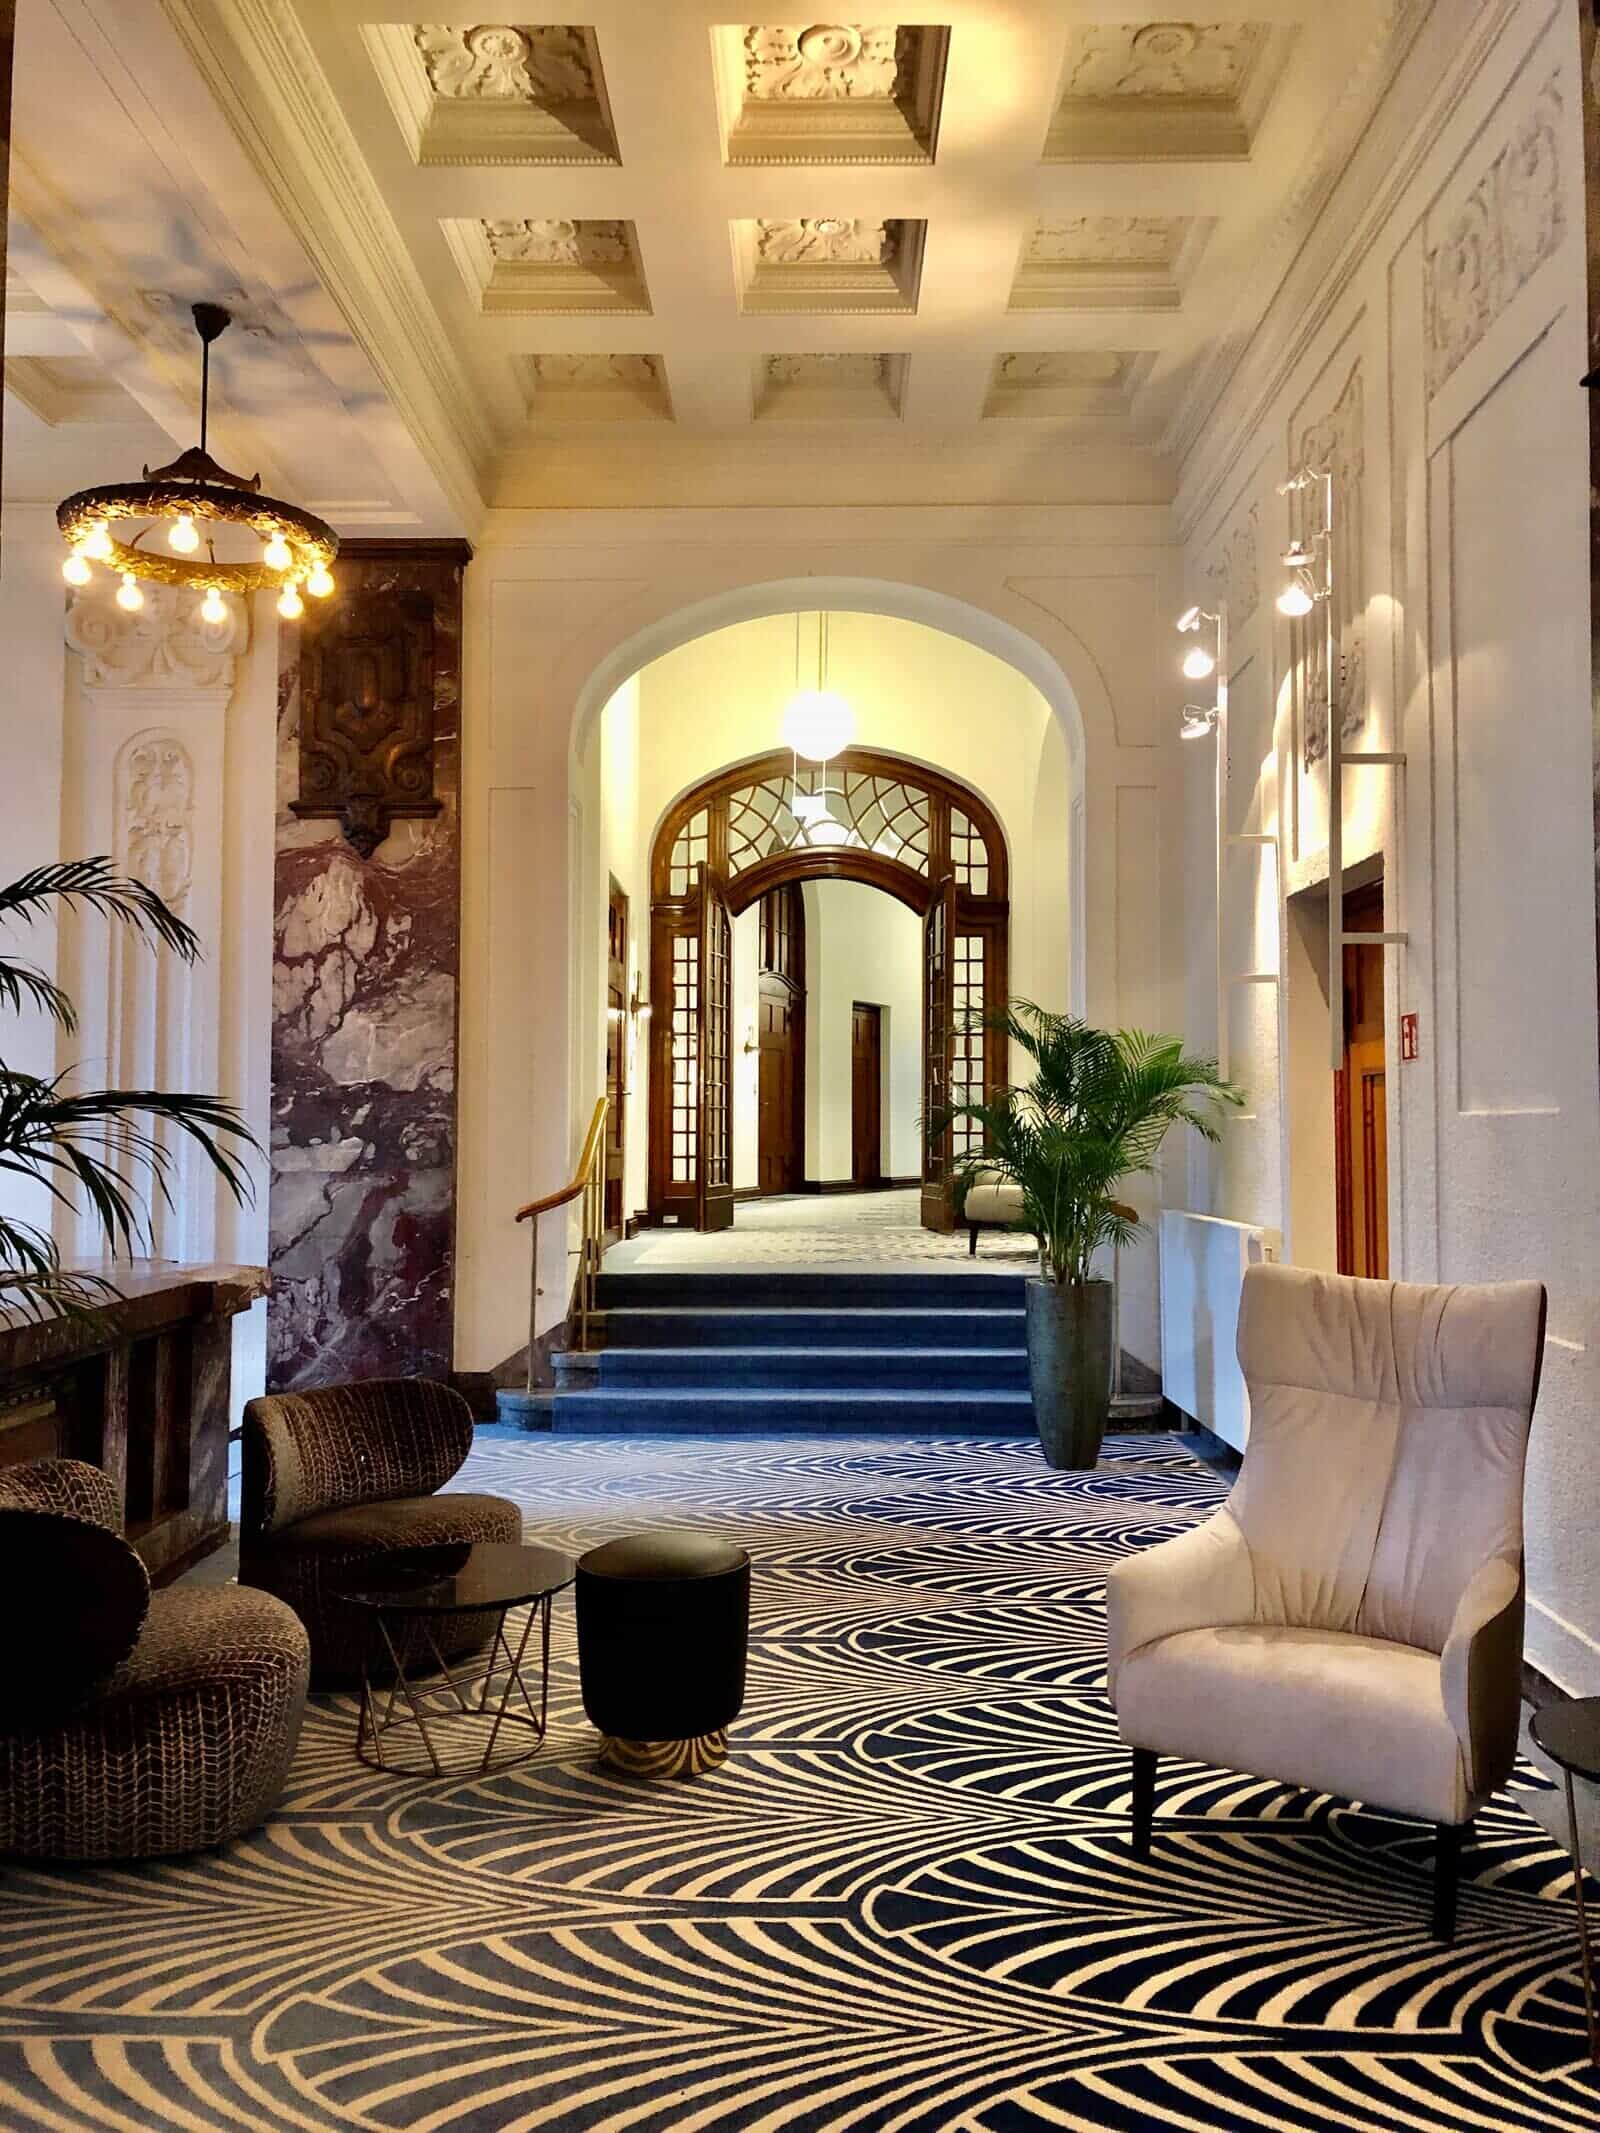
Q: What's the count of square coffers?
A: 9